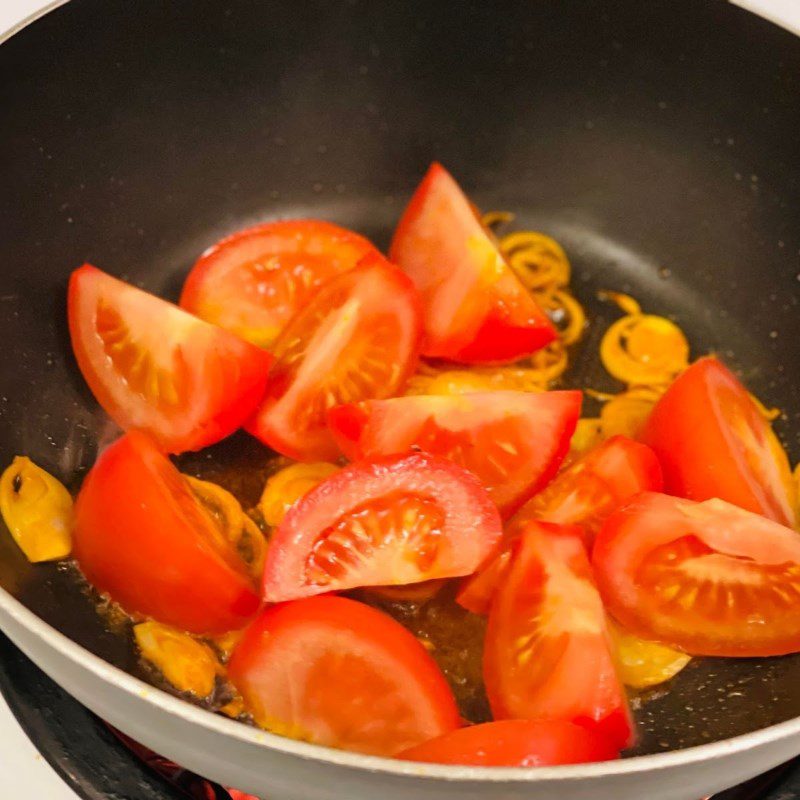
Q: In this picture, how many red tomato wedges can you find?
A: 13